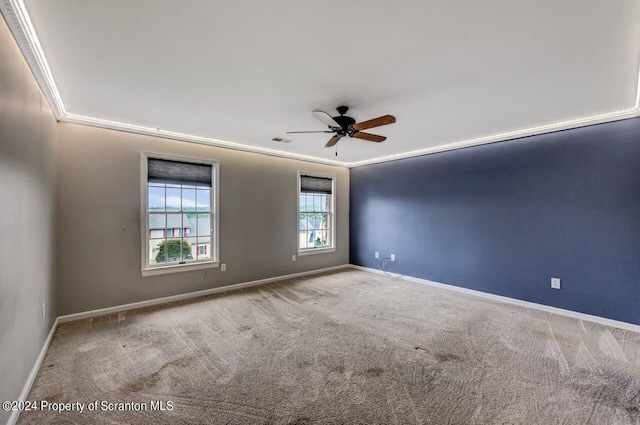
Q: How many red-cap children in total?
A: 0